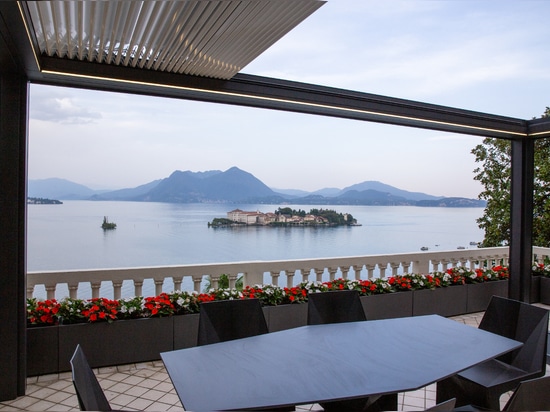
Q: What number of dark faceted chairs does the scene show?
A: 6